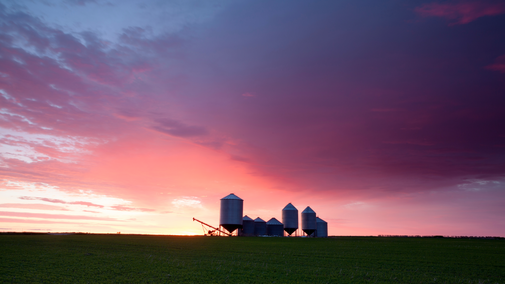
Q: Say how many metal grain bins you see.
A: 7